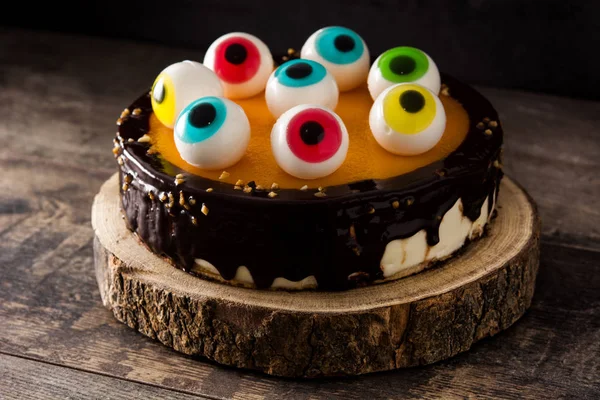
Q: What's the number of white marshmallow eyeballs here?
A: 8